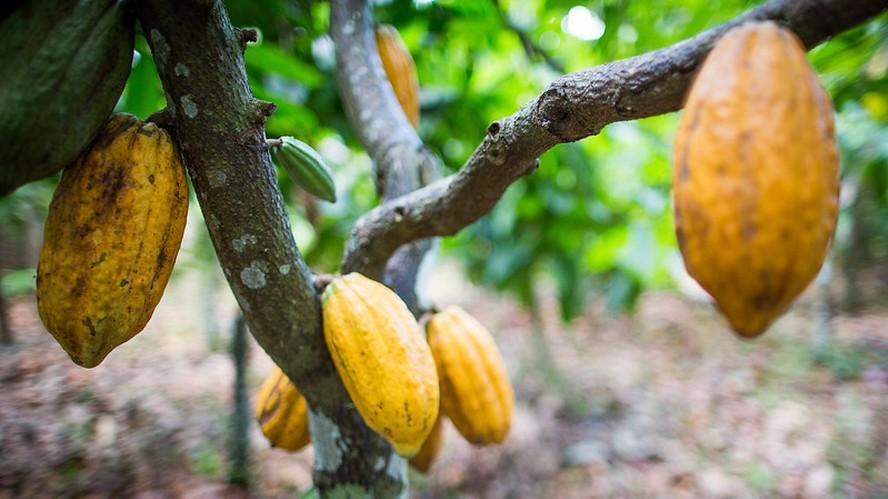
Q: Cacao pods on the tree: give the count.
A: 9